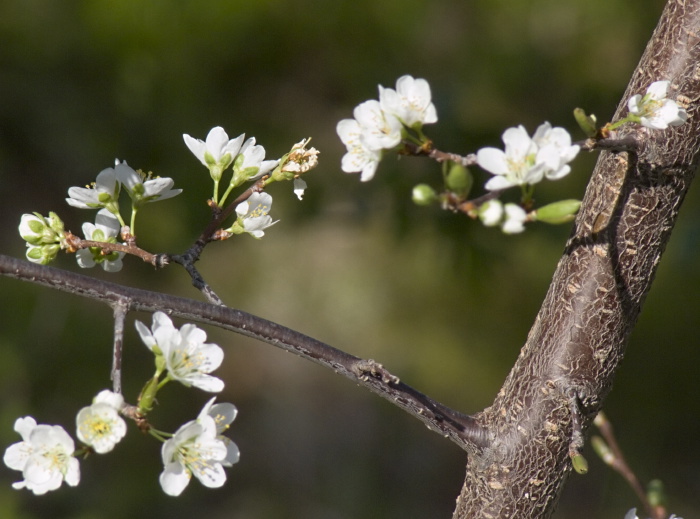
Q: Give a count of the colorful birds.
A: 0